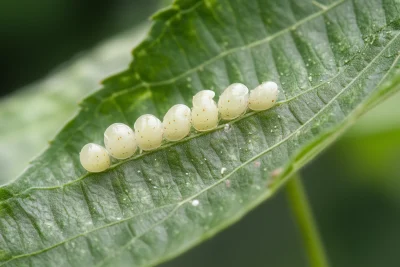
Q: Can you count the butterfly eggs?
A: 7